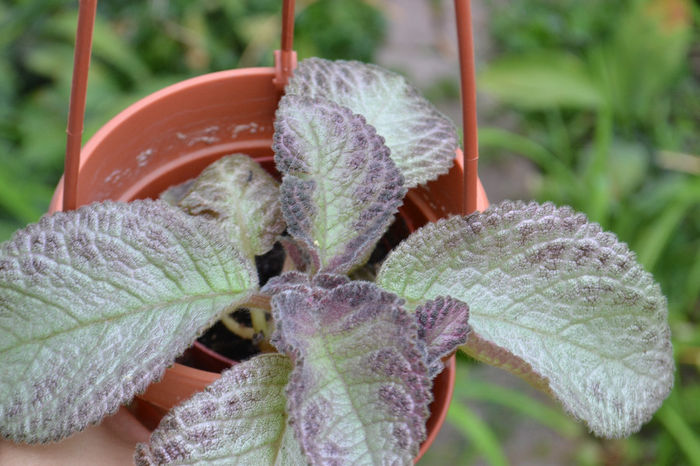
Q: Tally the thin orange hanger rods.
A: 3